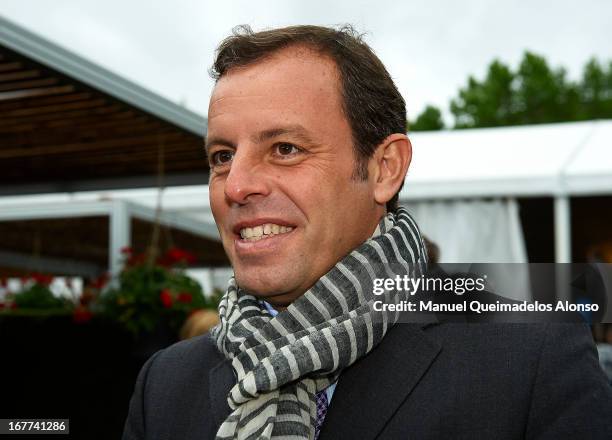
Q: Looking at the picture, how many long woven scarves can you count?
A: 1